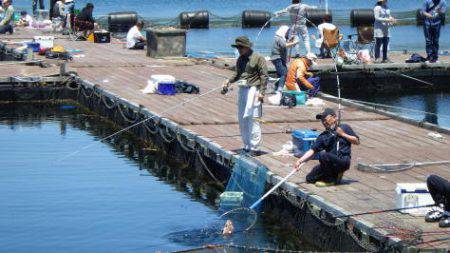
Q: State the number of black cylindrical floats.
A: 6